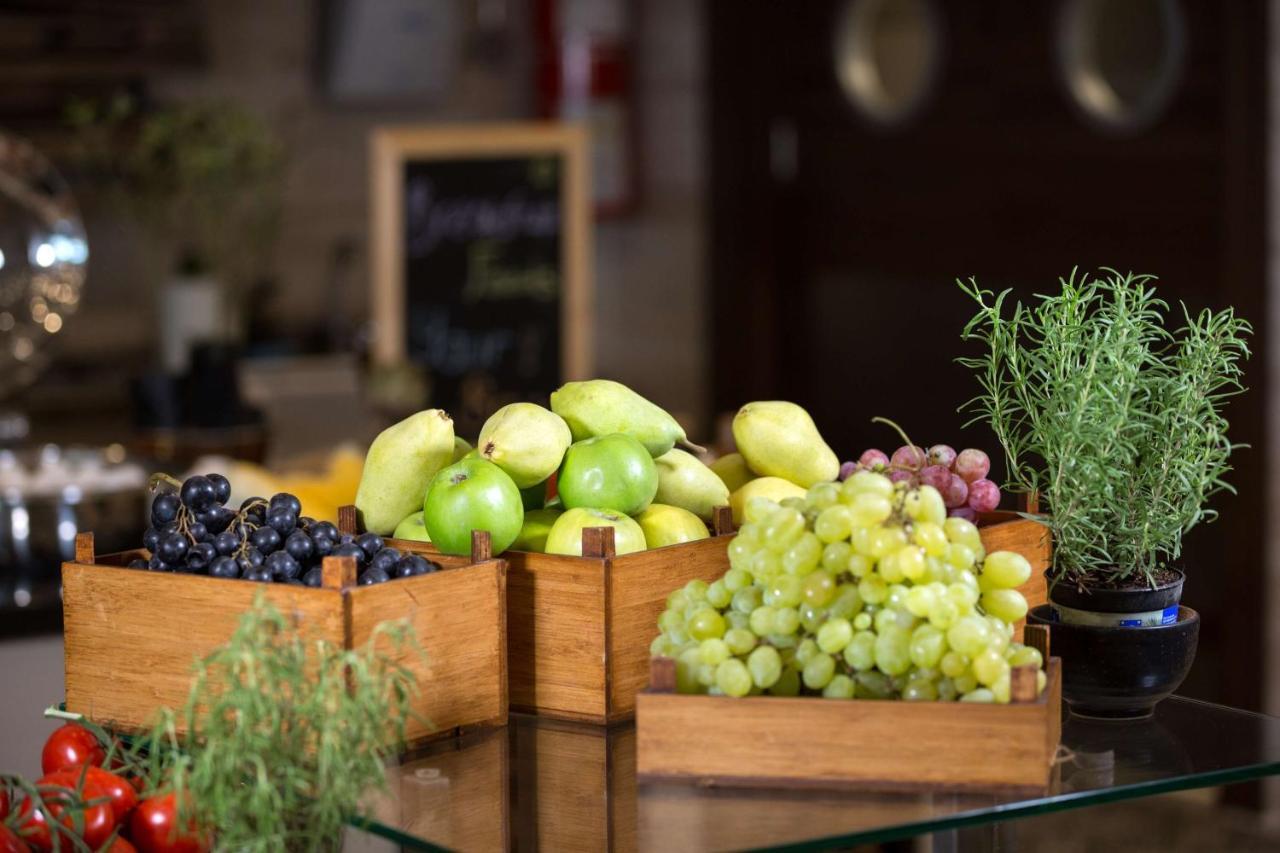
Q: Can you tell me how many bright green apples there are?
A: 2